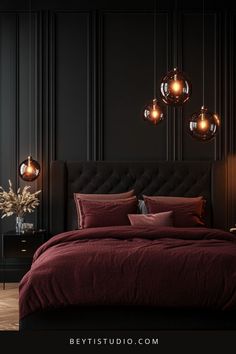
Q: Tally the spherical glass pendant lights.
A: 4